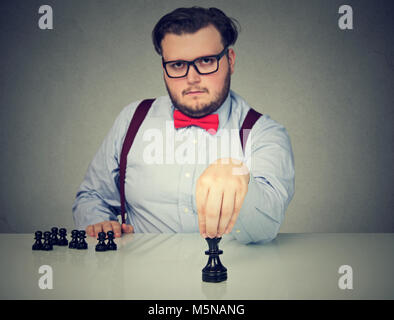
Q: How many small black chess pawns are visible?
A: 8